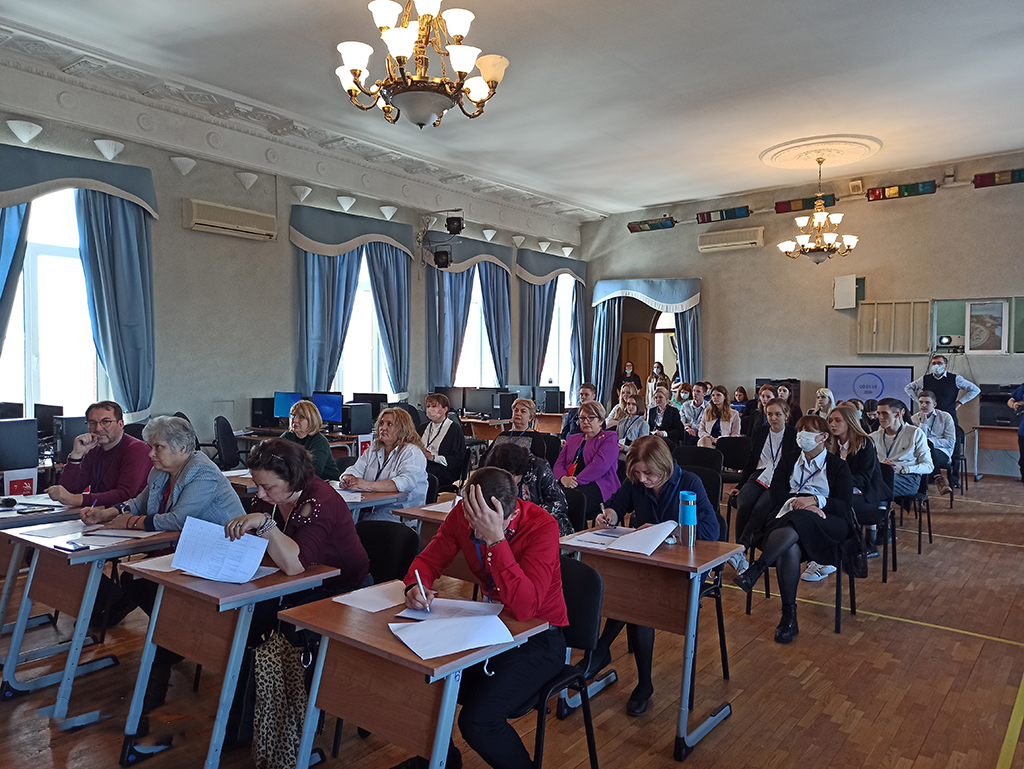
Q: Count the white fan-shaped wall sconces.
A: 12